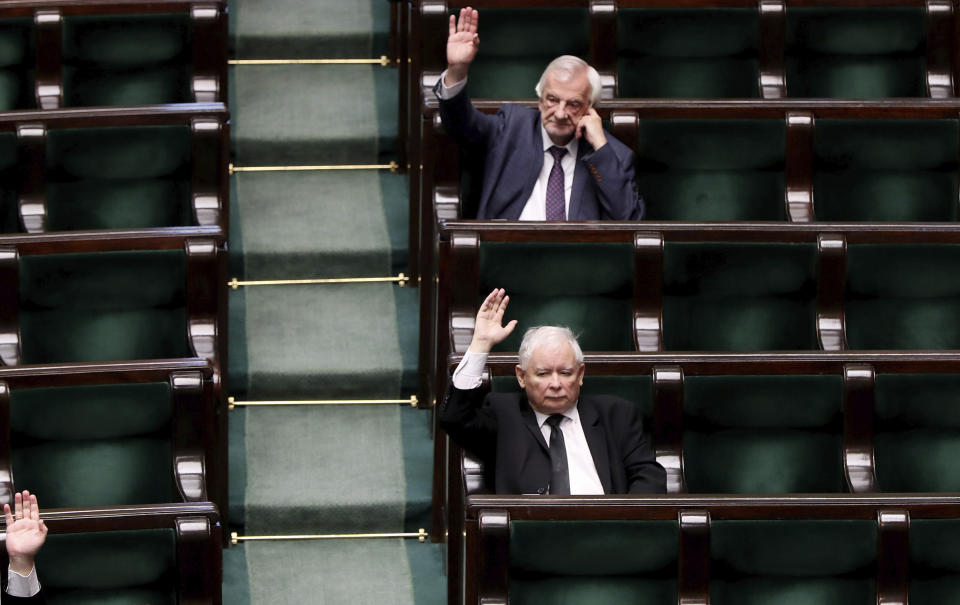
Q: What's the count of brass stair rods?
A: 5